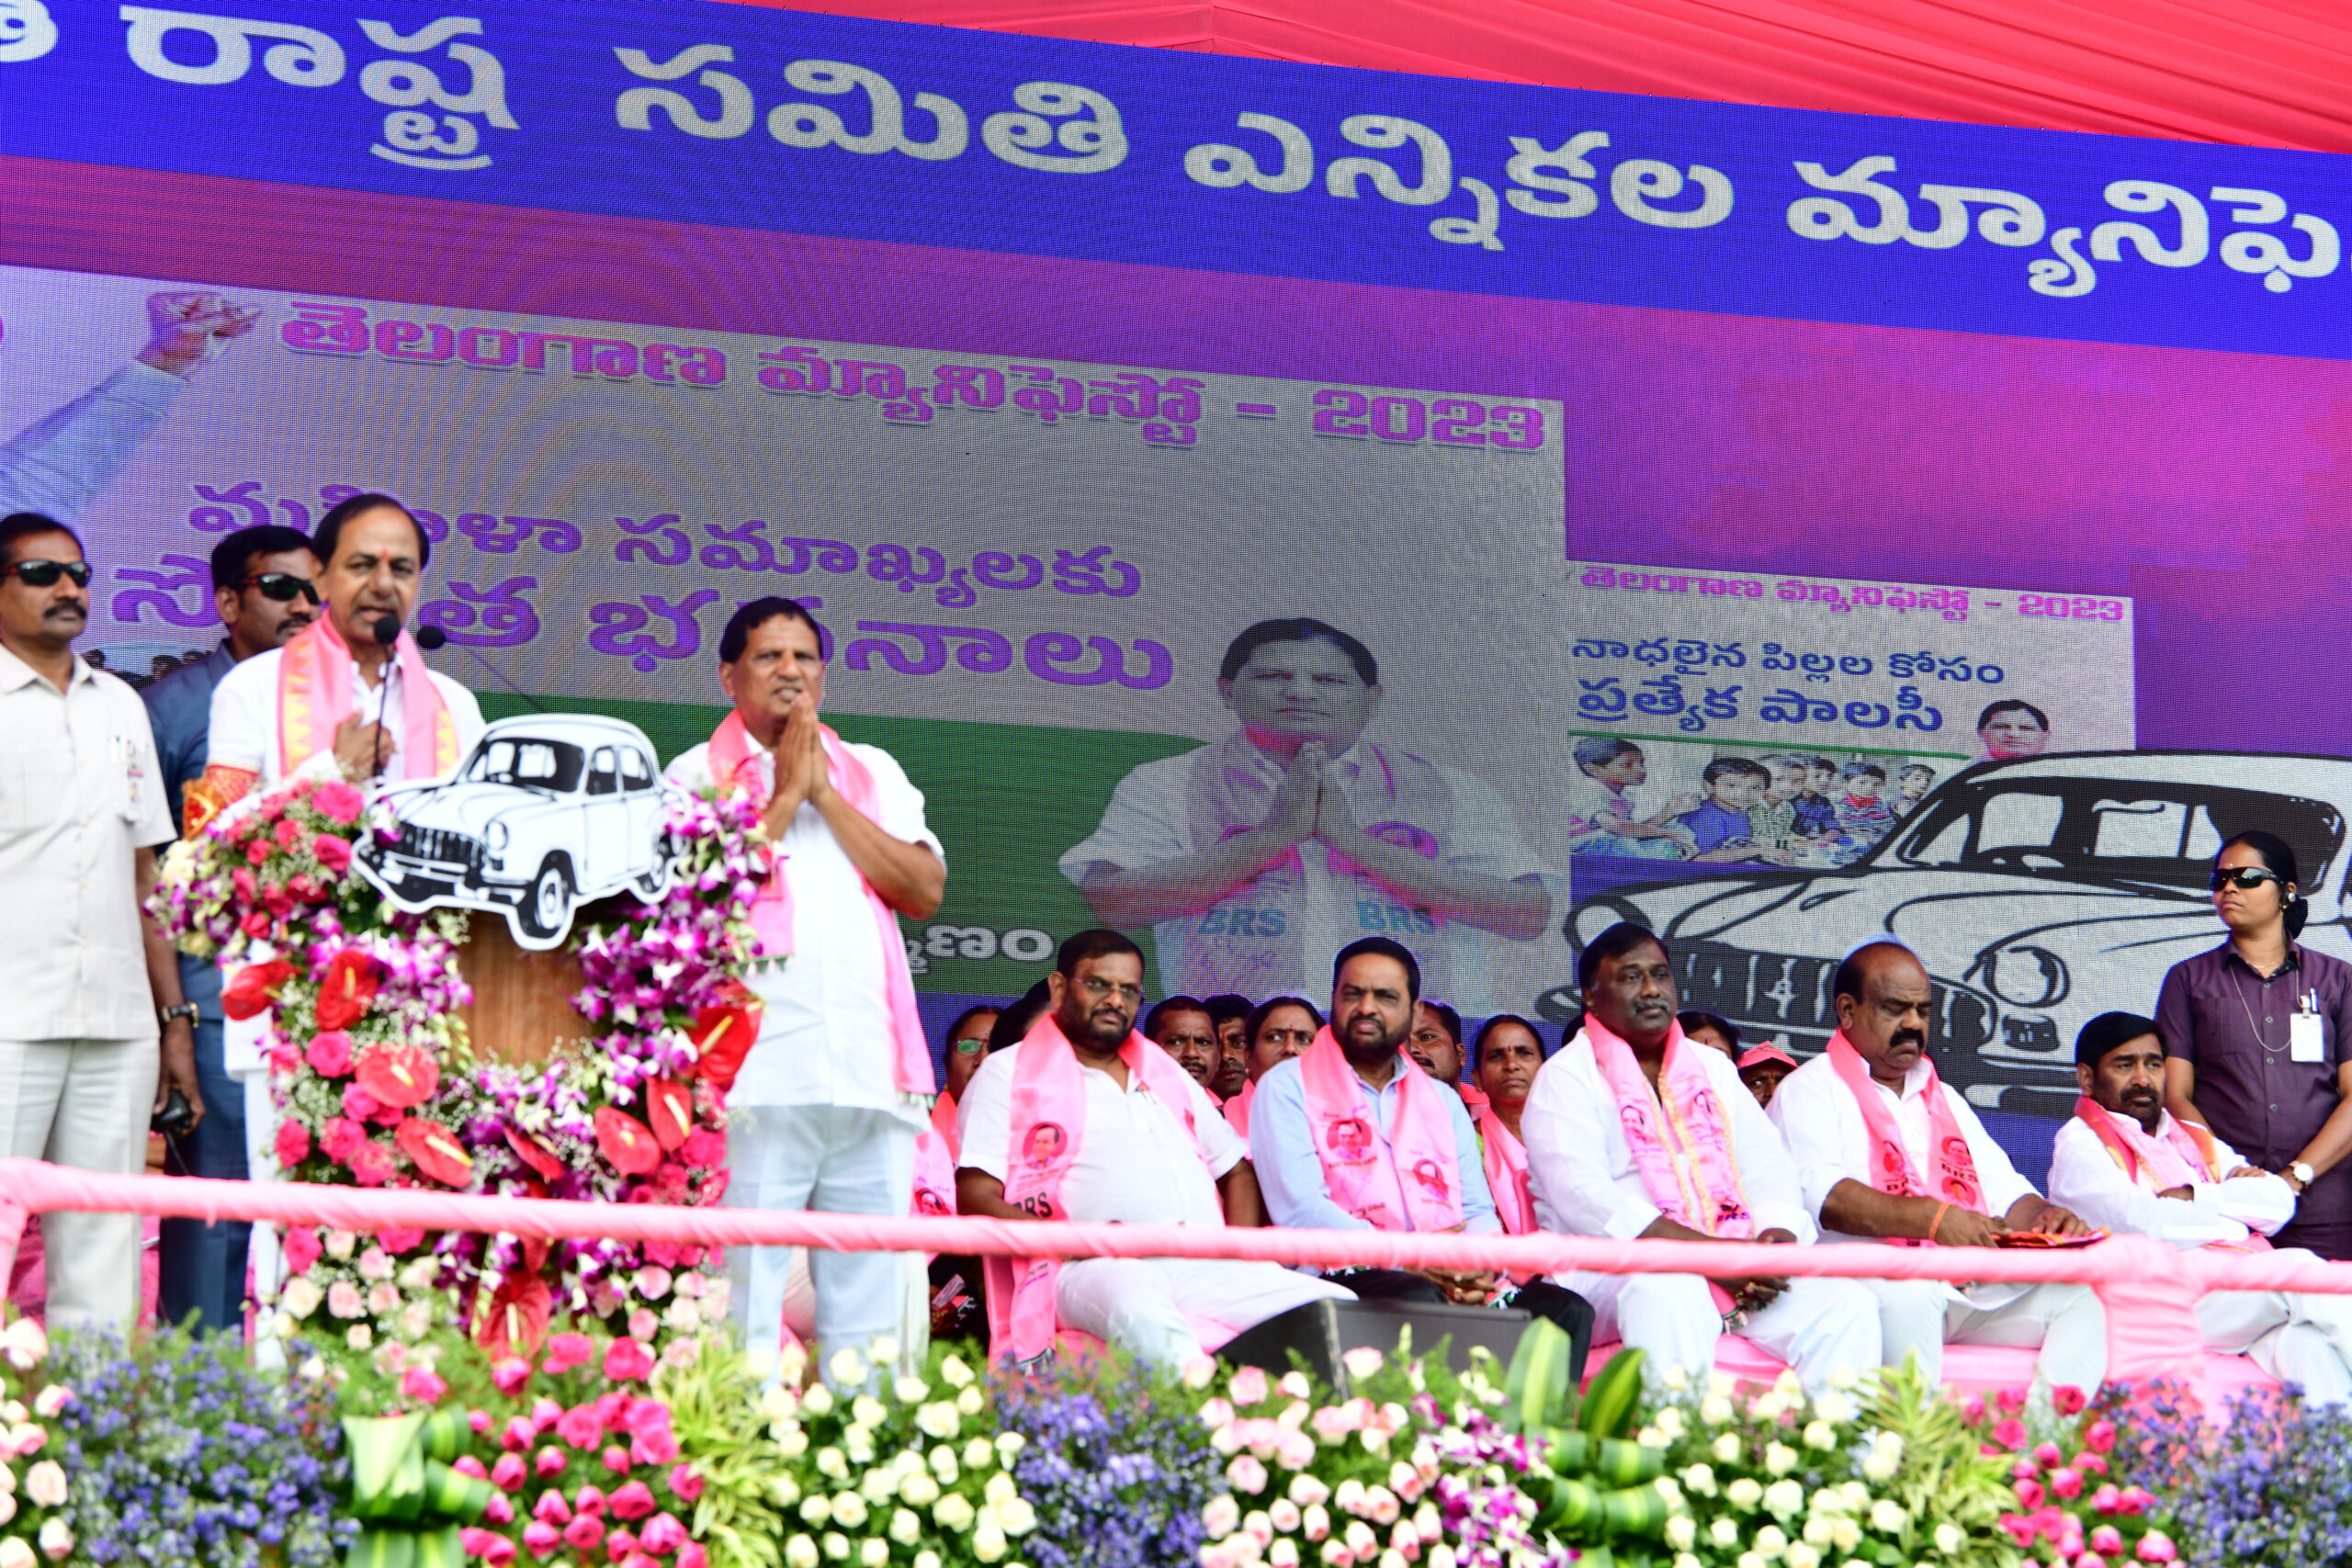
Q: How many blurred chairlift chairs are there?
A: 0